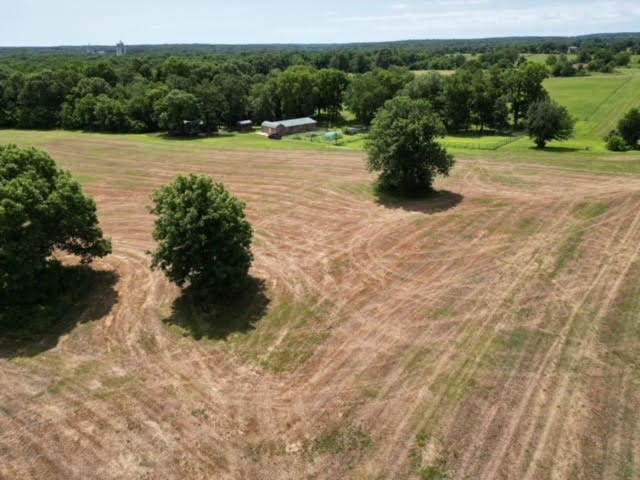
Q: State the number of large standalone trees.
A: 3